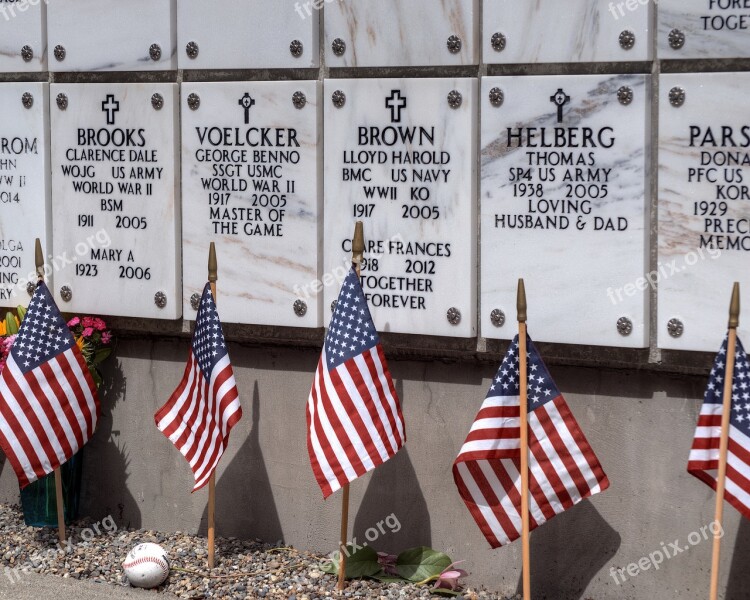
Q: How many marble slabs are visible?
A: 12